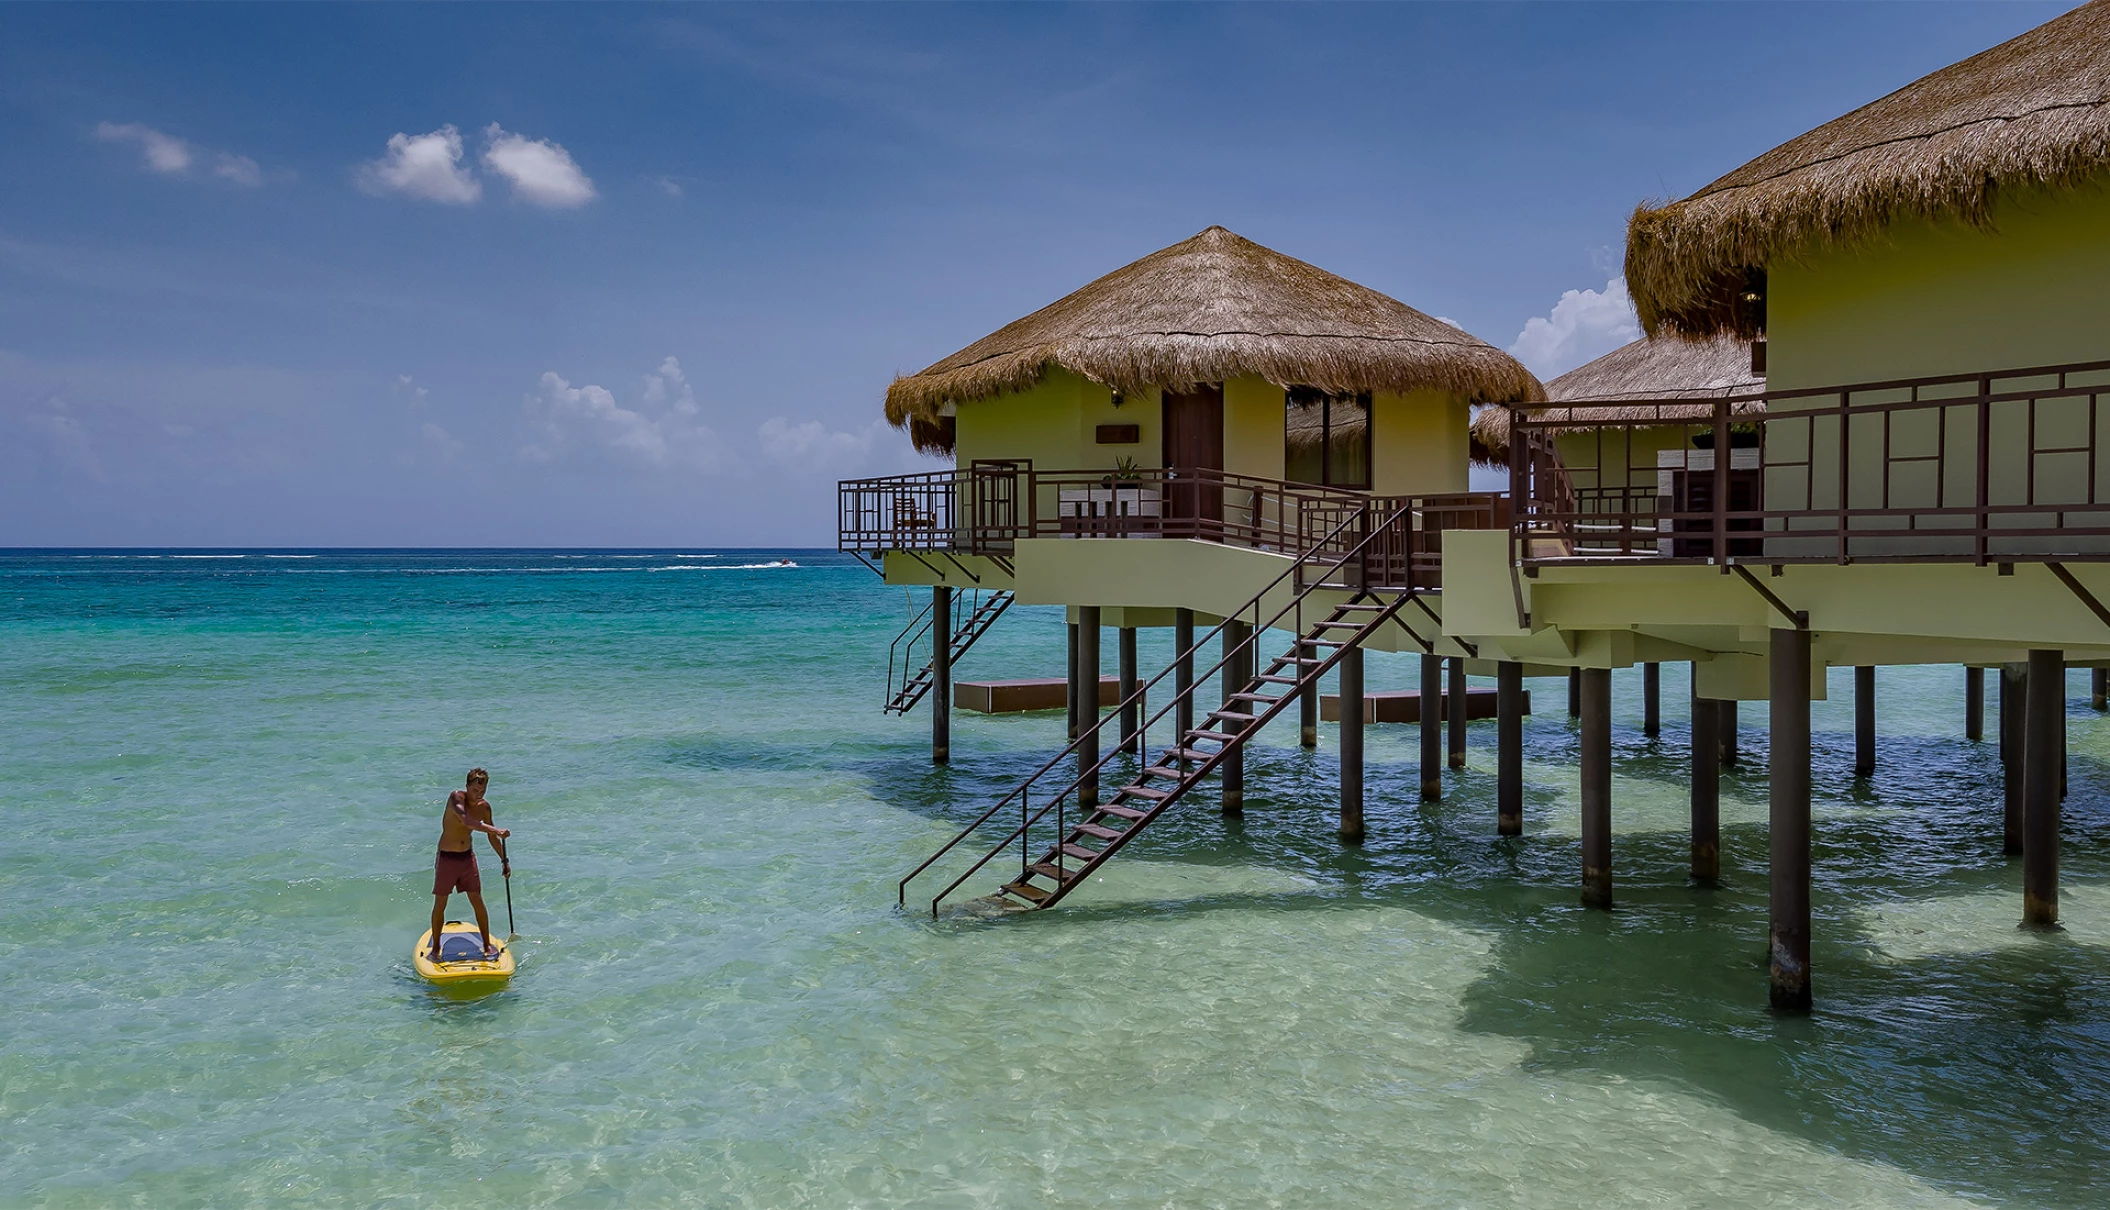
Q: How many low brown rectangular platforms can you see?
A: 2